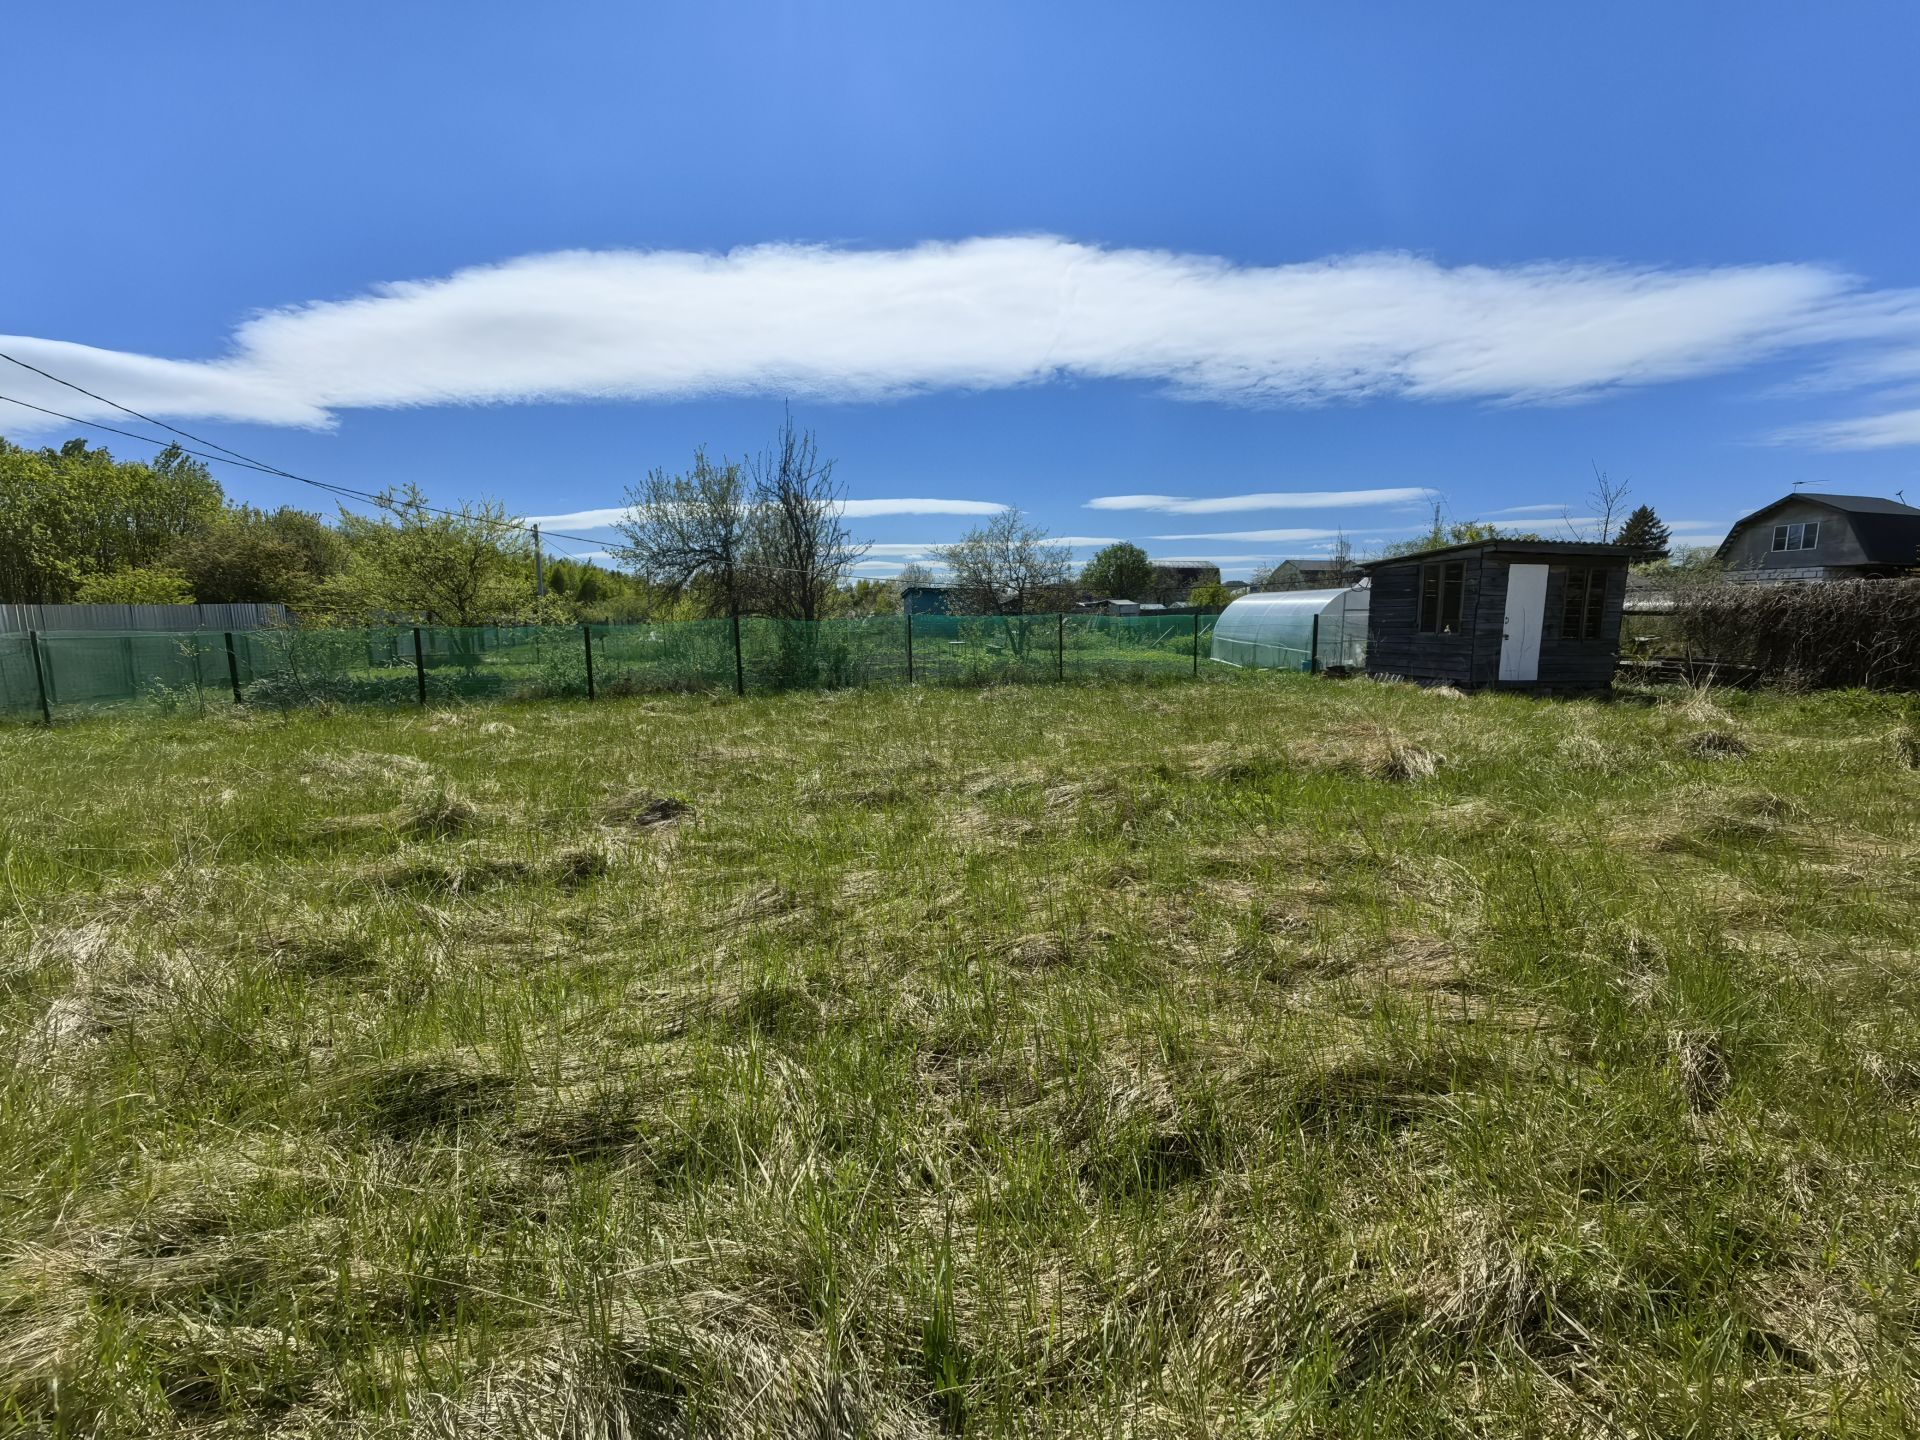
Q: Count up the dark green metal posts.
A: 9